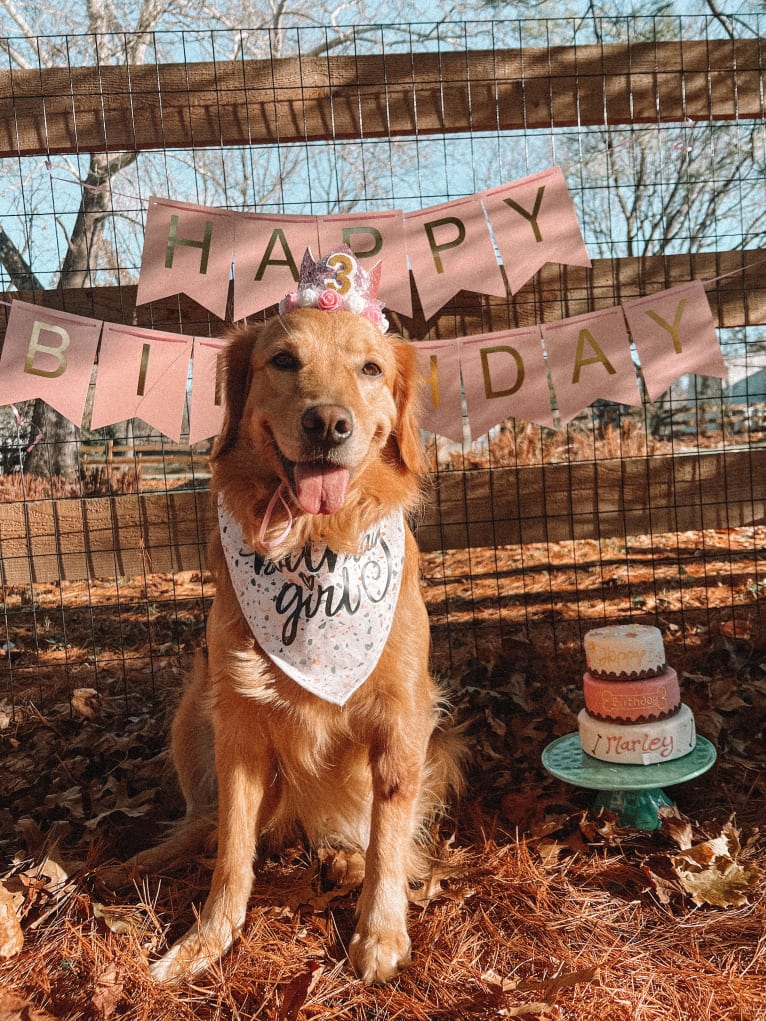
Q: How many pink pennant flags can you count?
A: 12